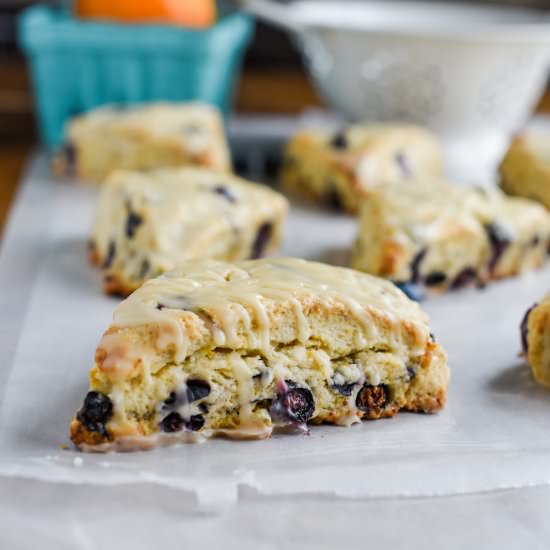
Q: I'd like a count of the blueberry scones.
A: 7